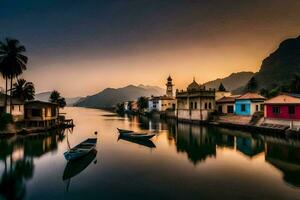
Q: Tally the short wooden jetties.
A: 1